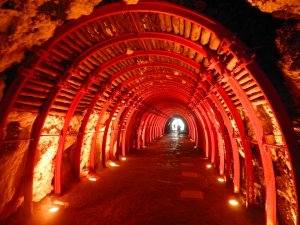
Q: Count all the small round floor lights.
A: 7